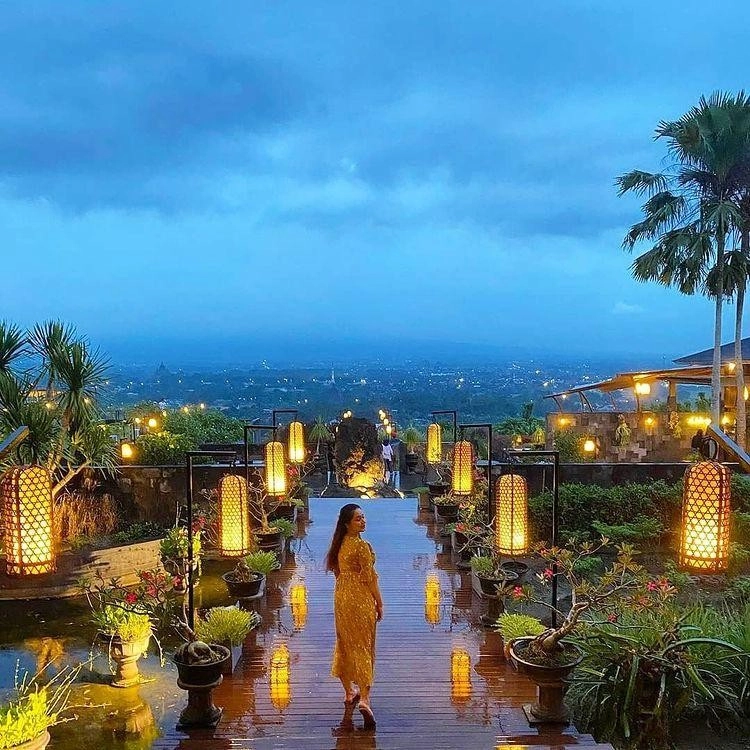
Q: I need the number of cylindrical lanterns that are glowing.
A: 8